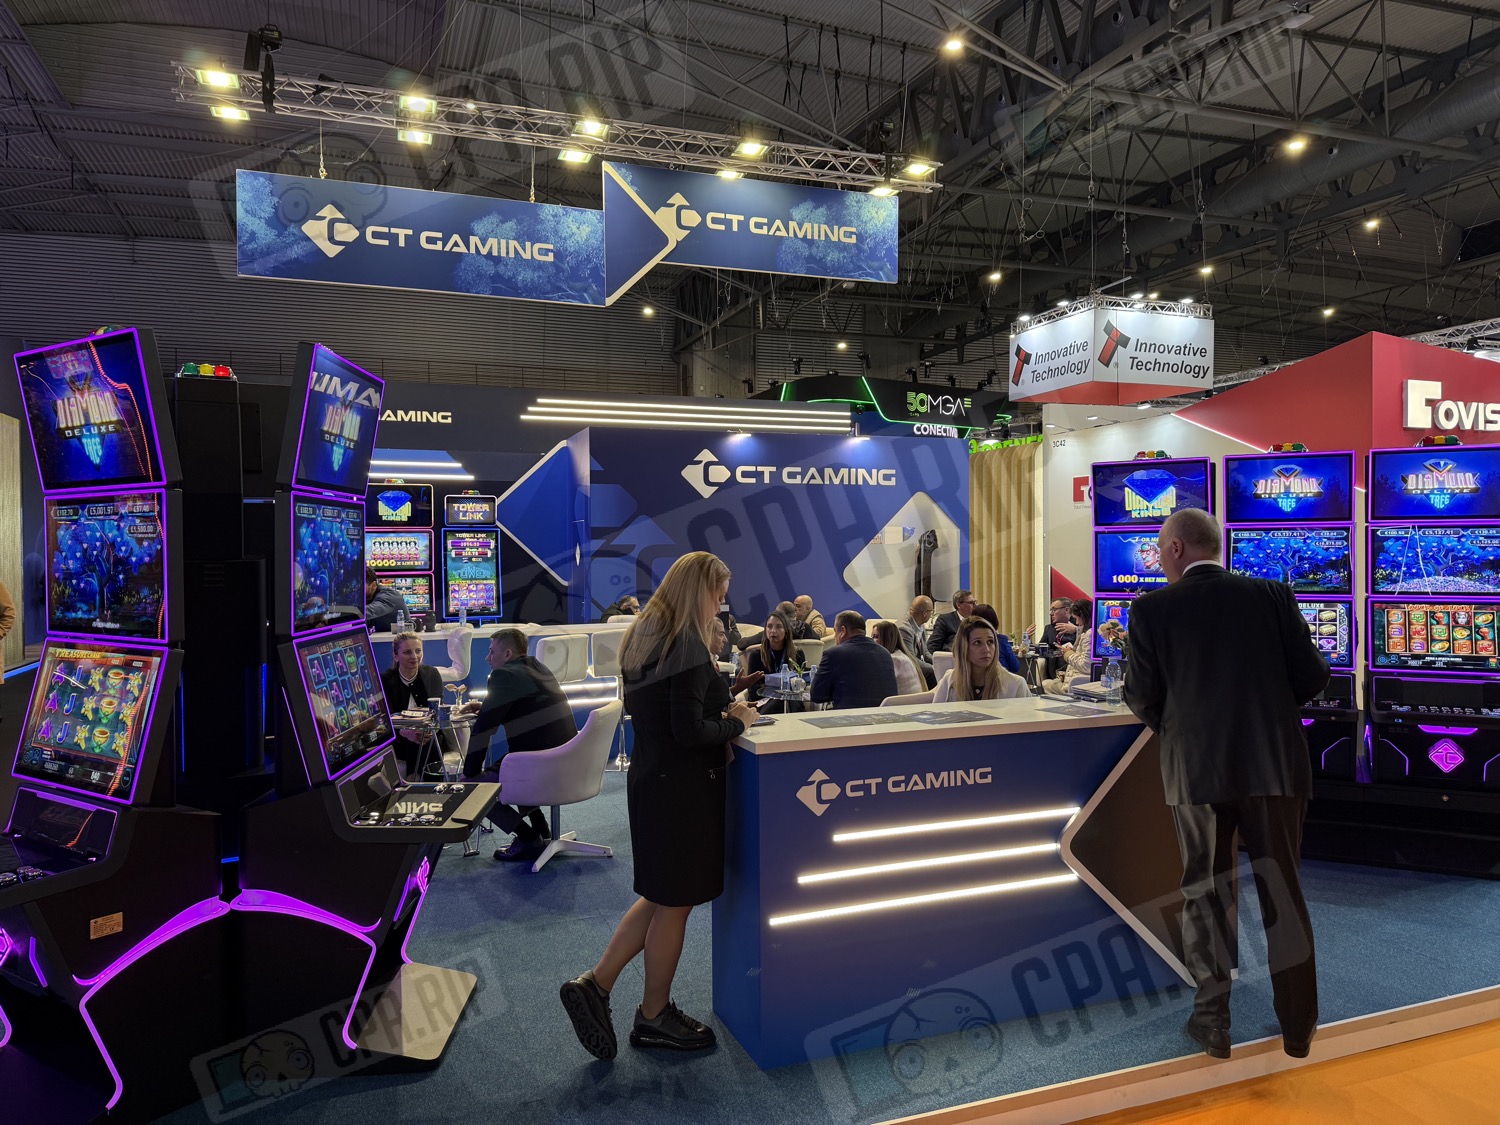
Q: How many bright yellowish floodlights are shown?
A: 10